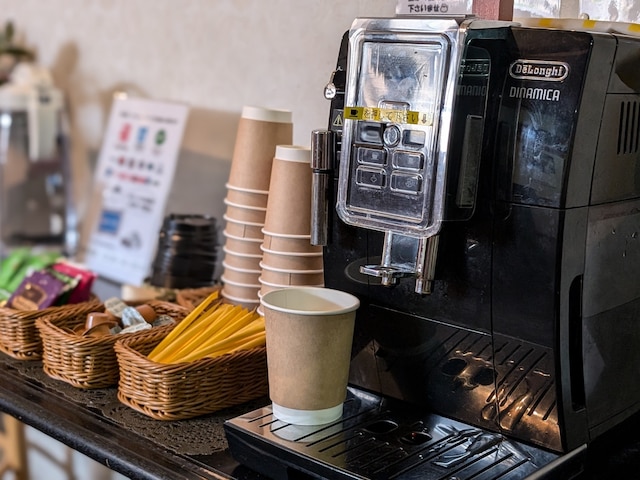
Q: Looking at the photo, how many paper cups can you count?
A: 15